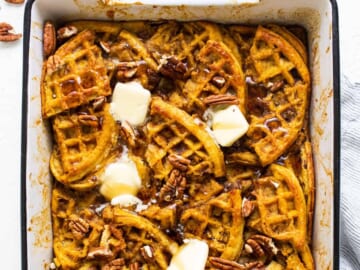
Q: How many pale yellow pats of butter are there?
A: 4